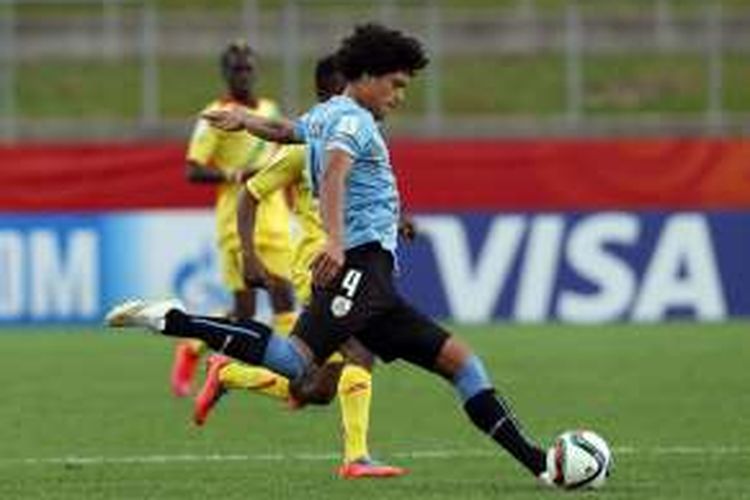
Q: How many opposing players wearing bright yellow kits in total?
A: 2